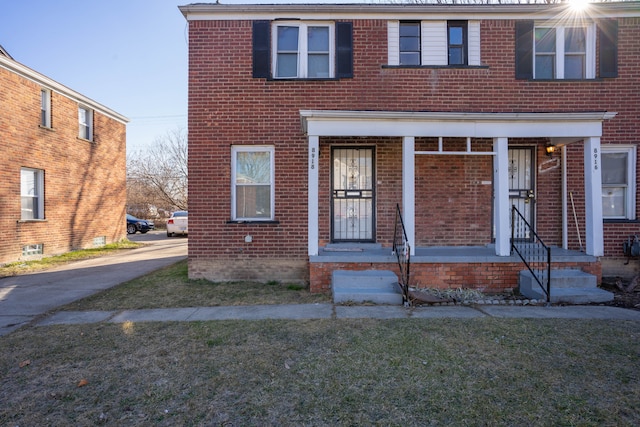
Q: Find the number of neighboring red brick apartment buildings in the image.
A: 2